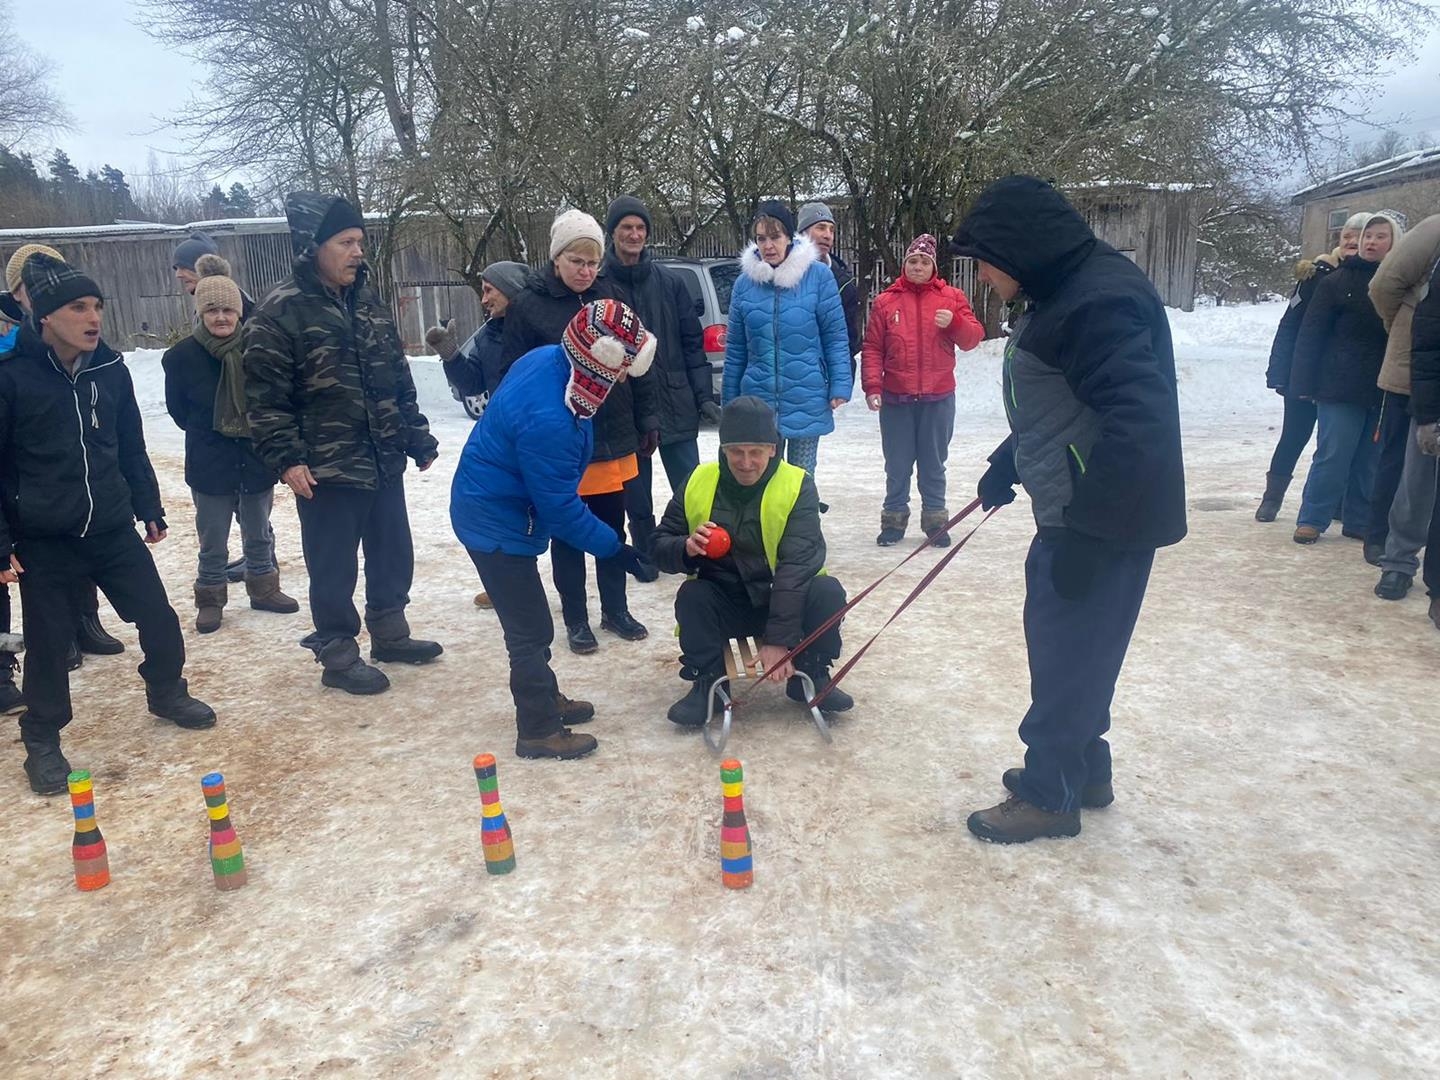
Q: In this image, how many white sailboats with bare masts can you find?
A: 0